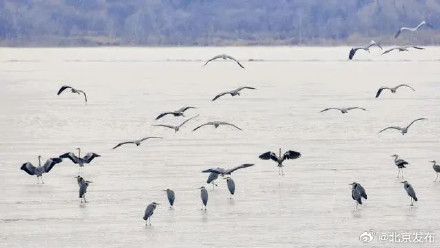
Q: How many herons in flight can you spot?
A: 14